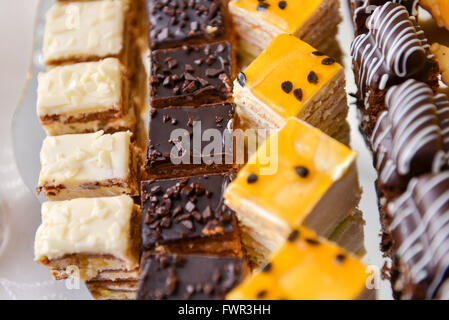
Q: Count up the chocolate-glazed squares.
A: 5